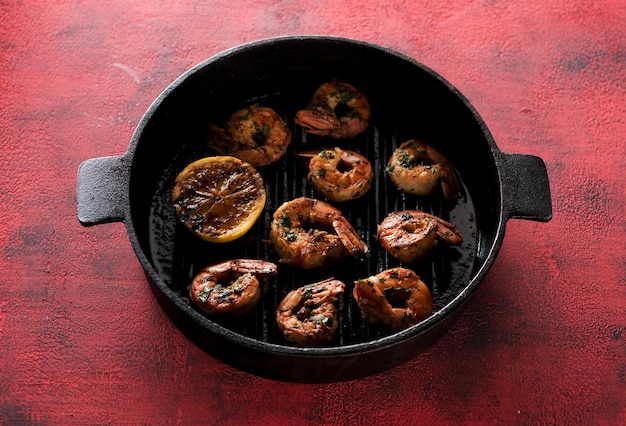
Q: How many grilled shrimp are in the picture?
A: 9